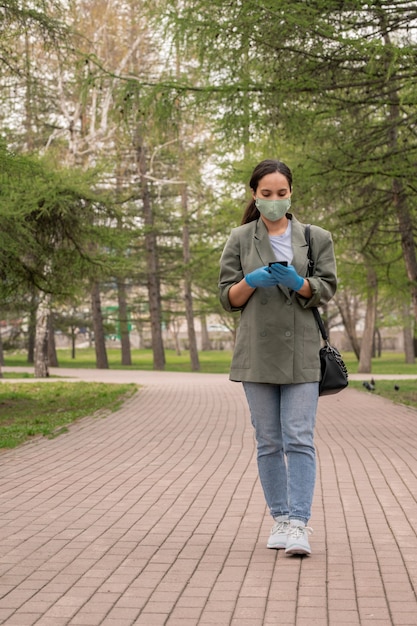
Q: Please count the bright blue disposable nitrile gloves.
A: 2